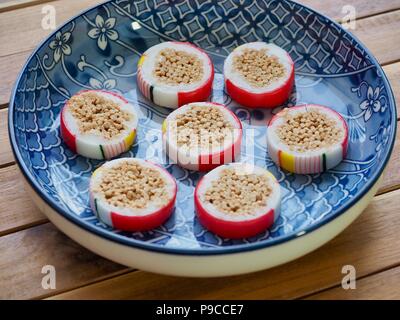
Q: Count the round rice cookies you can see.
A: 7